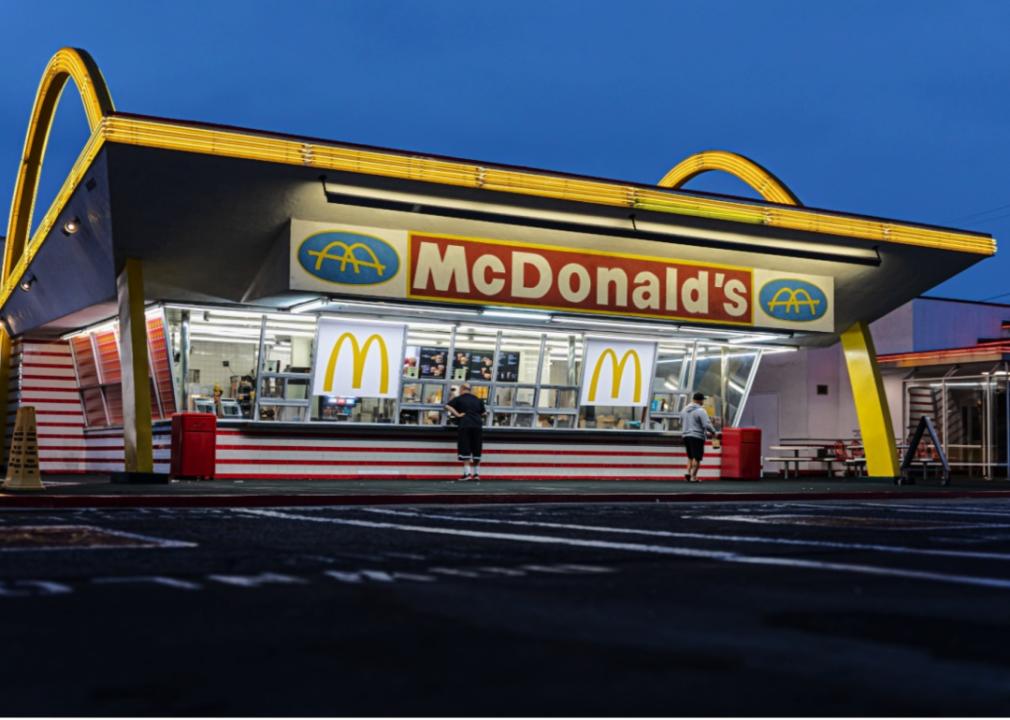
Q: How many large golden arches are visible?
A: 2